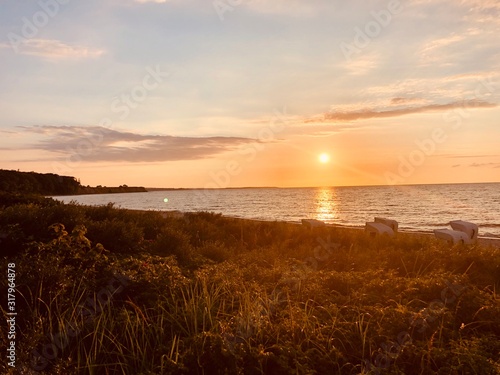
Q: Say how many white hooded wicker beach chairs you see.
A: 5